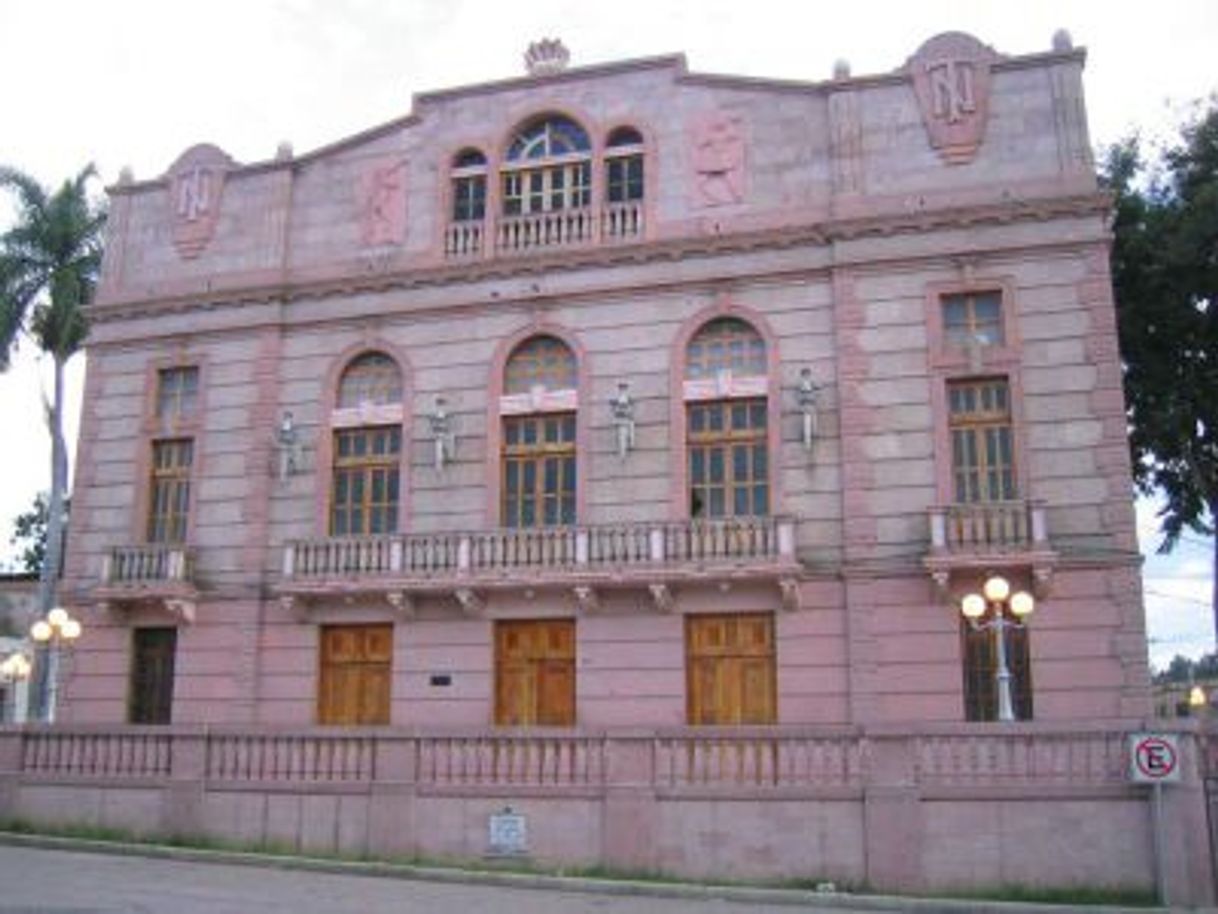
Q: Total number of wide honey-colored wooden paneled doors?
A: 3